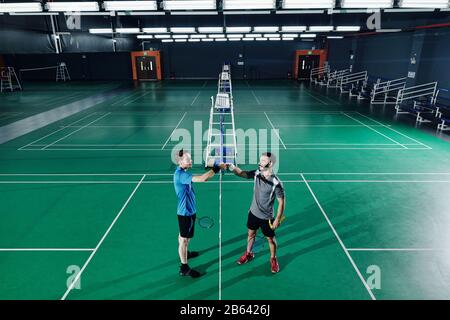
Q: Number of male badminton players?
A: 2